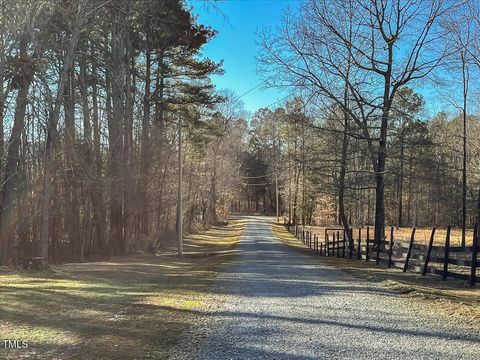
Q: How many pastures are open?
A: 1